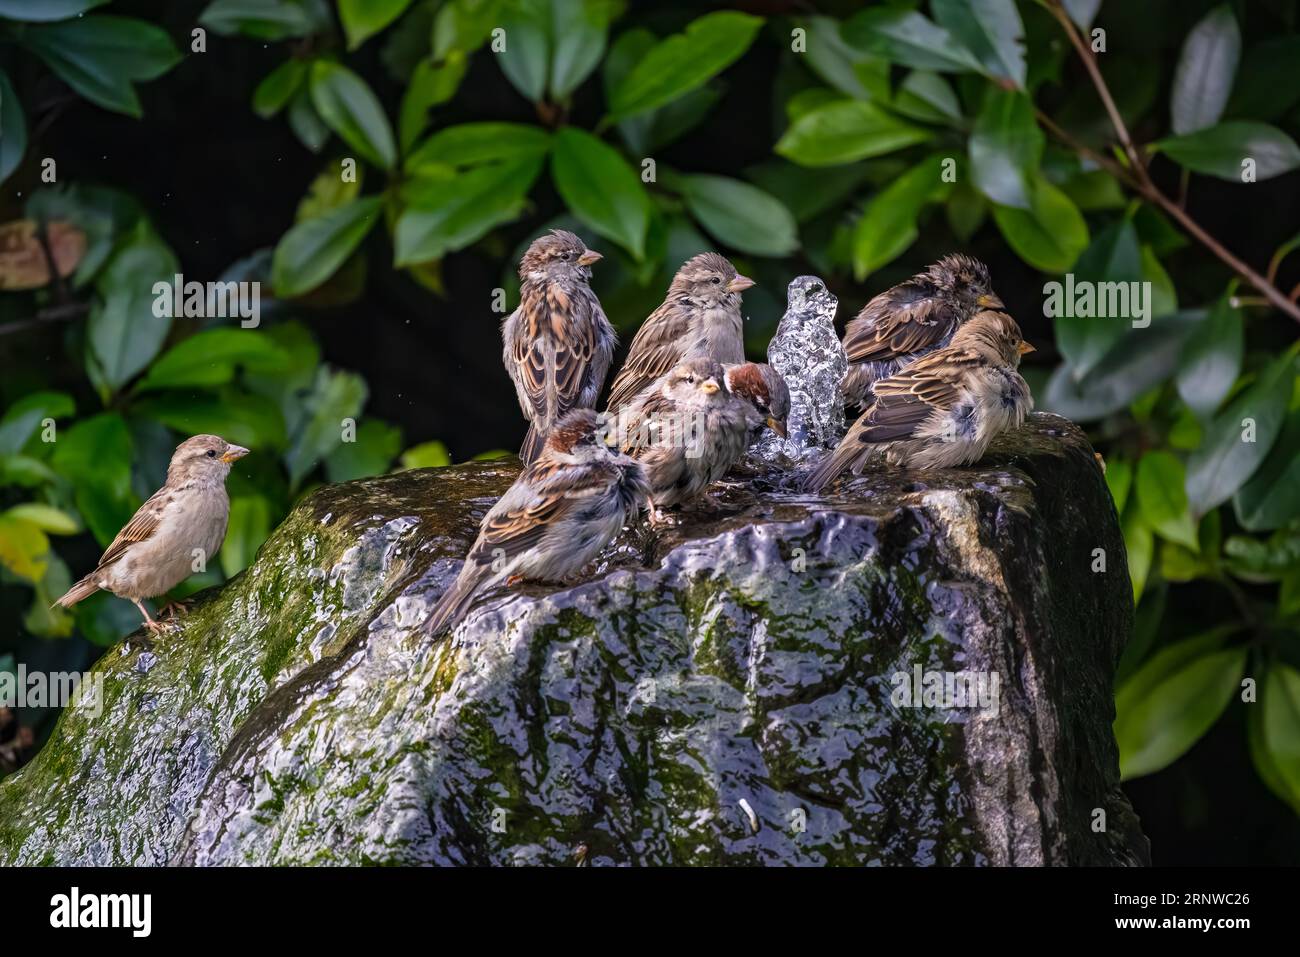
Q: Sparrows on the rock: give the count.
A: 8